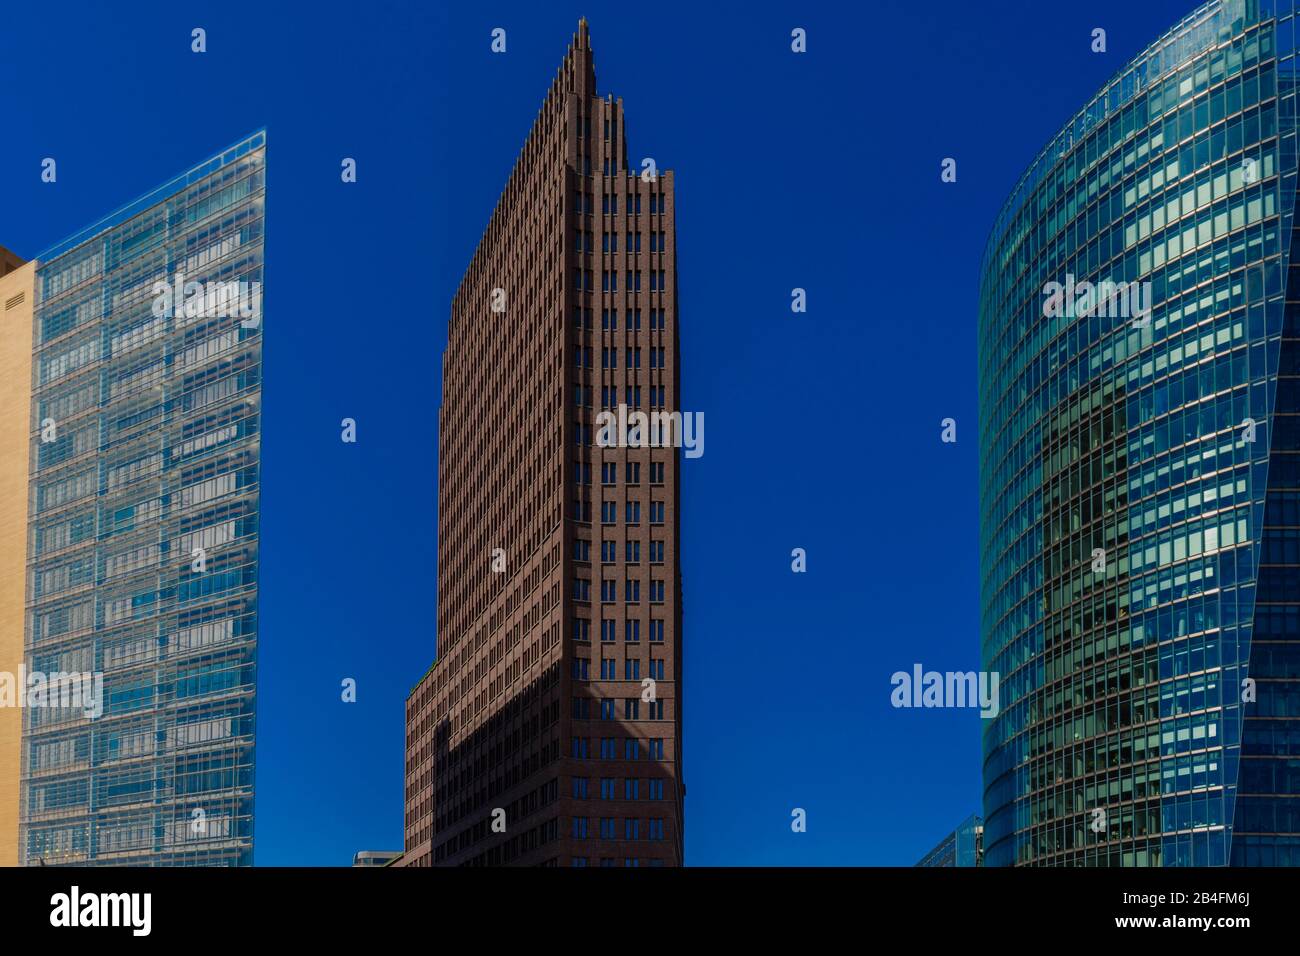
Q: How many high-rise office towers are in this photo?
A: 3